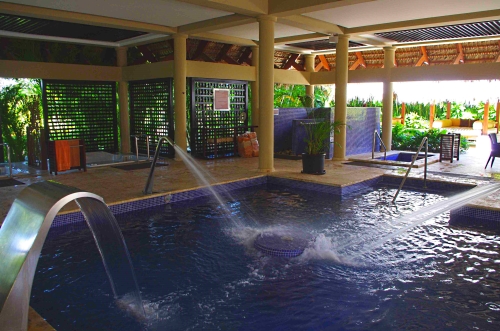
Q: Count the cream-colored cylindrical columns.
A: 7